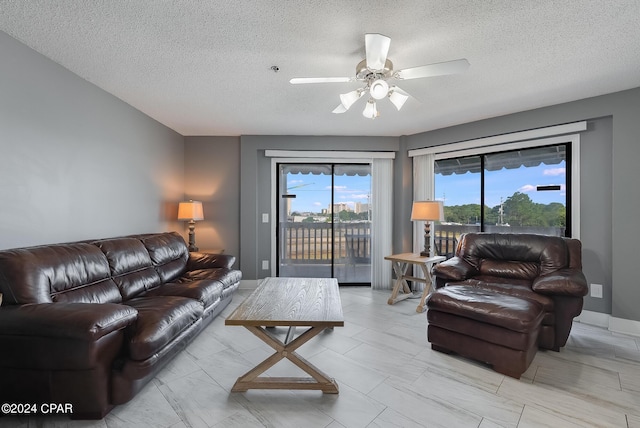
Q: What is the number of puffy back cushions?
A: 4